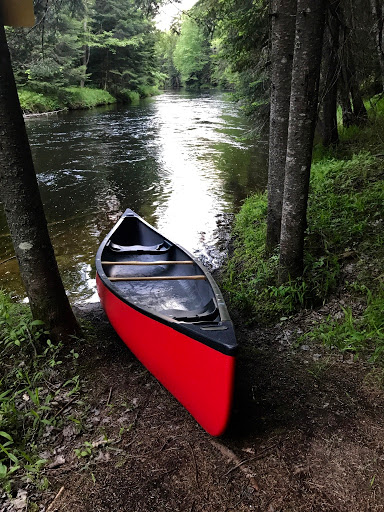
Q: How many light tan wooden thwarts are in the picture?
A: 2